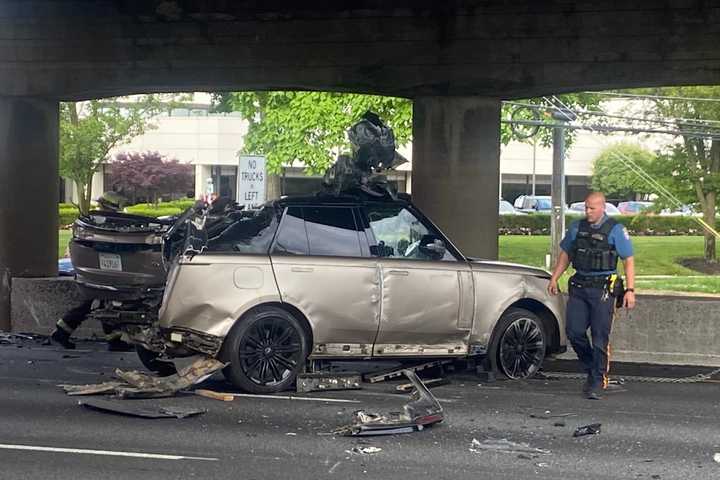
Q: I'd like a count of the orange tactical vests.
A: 0